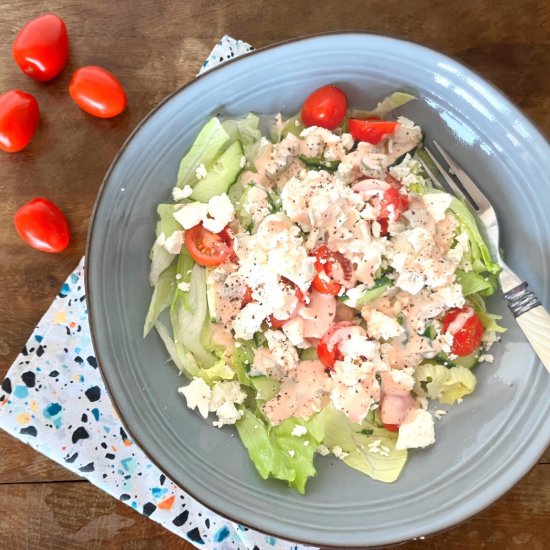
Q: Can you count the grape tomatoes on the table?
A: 4